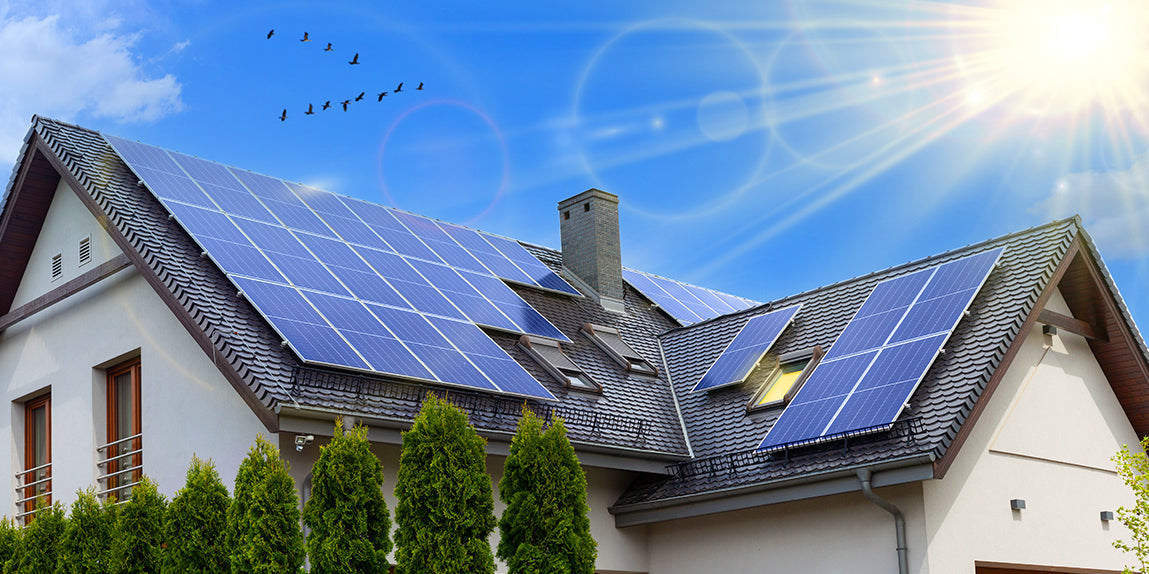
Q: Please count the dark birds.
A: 12